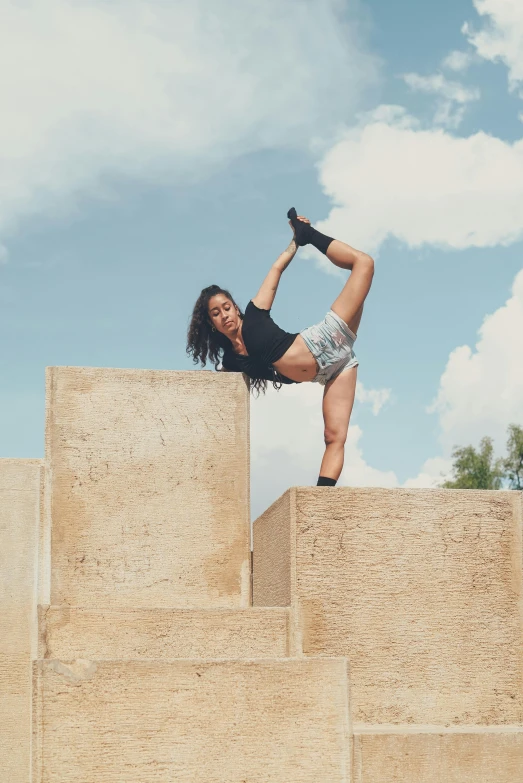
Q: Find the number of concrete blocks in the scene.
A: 6